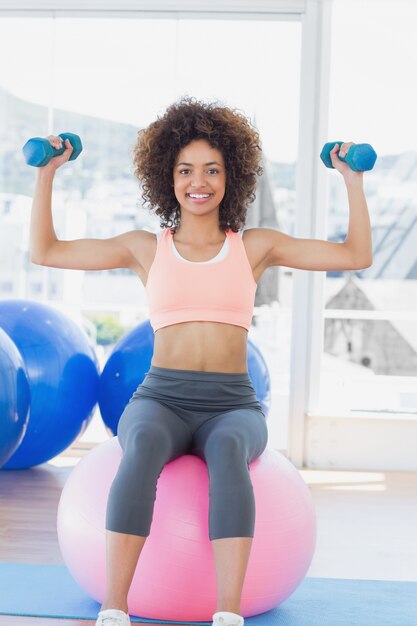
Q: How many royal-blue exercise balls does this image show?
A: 3